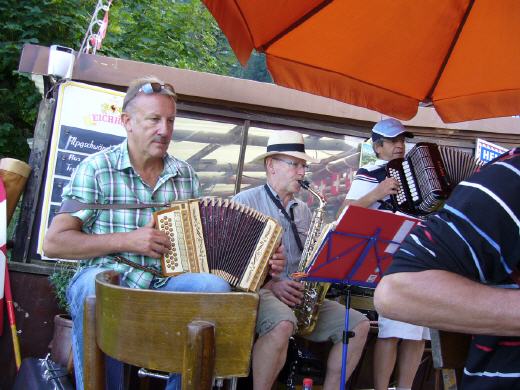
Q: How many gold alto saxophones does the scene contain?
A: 1